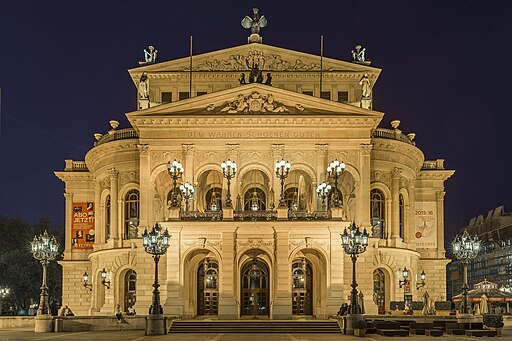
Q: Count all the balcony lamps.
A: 6